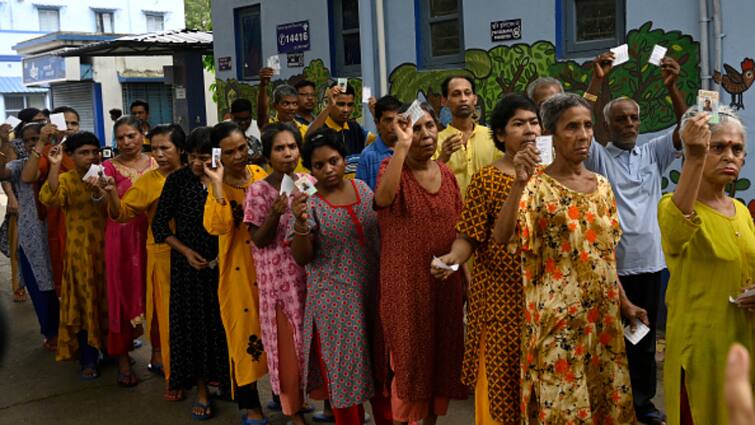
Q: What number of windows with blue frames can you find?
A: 4